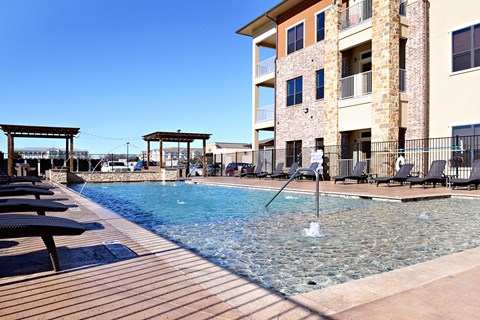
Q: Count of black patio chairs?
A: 13